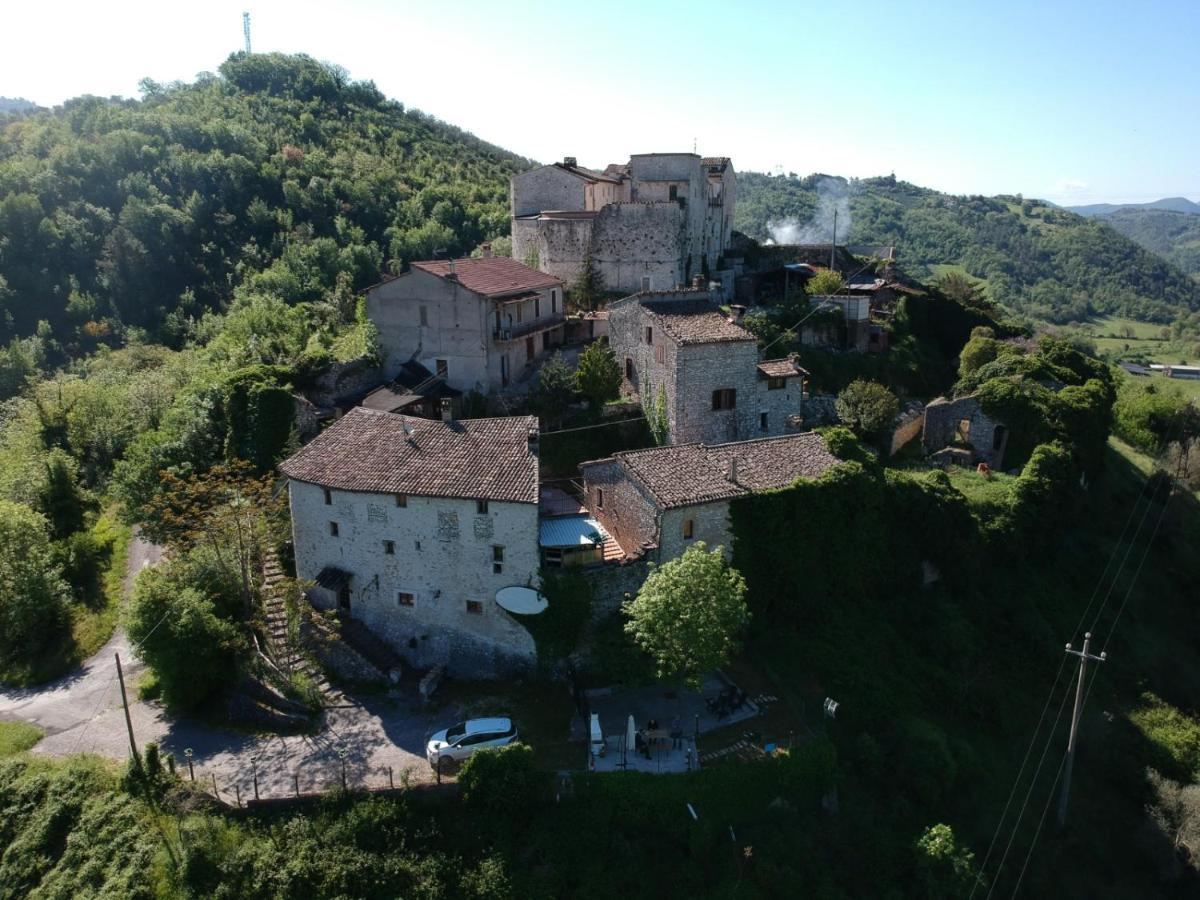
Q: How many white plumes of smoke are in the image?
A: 1